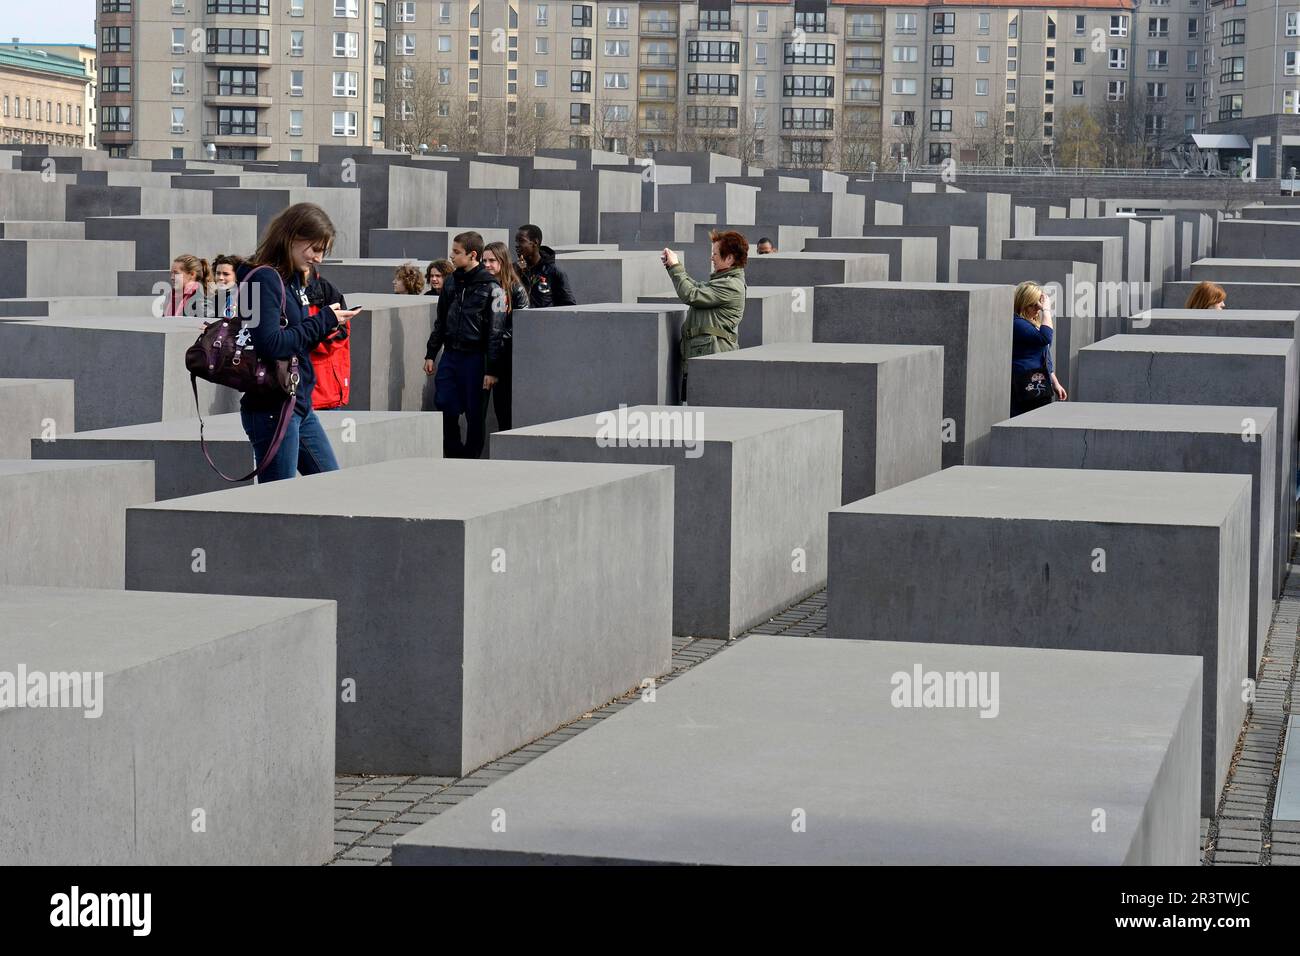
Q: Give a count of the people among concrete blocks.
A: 13